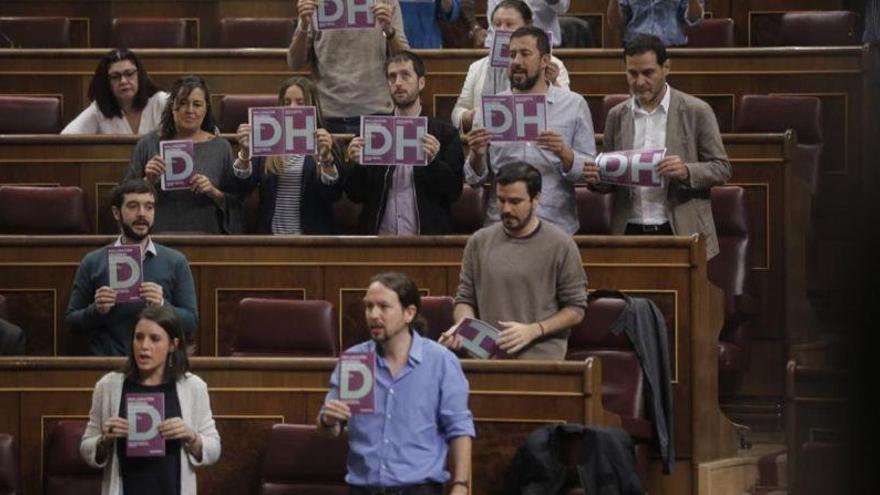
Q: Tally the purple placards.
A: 11